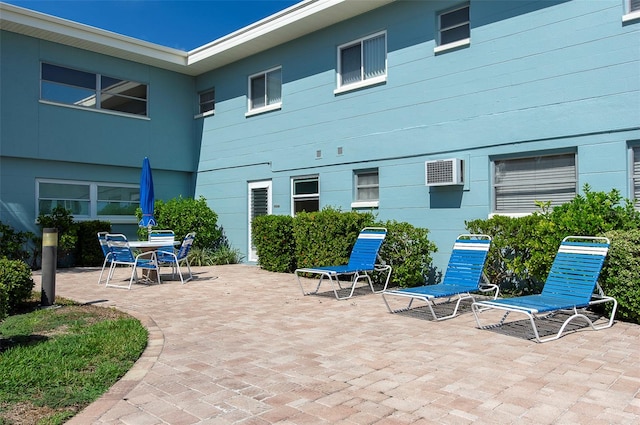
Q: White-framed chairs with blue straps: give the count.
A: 7